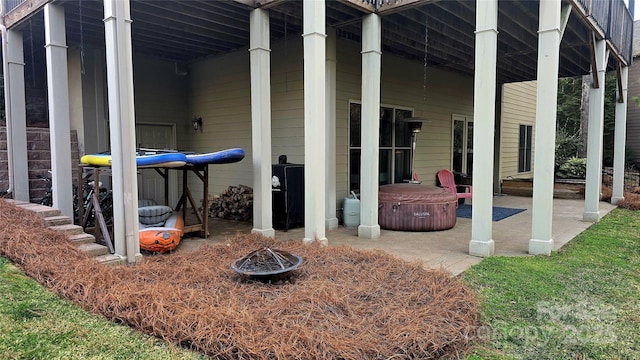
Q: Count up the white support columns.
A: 11